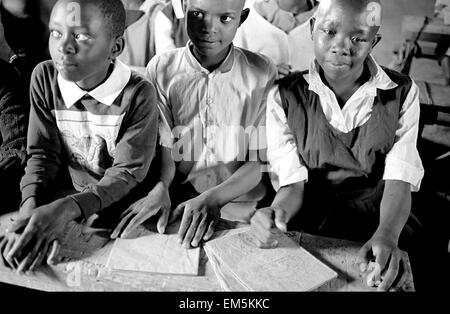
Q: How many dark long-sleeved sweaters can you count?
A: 1